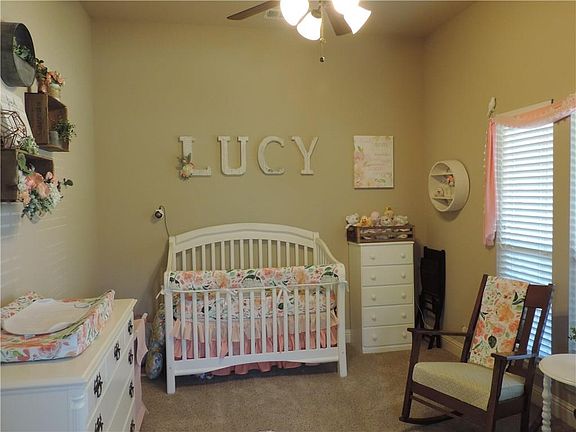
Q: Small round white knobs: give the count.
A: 10